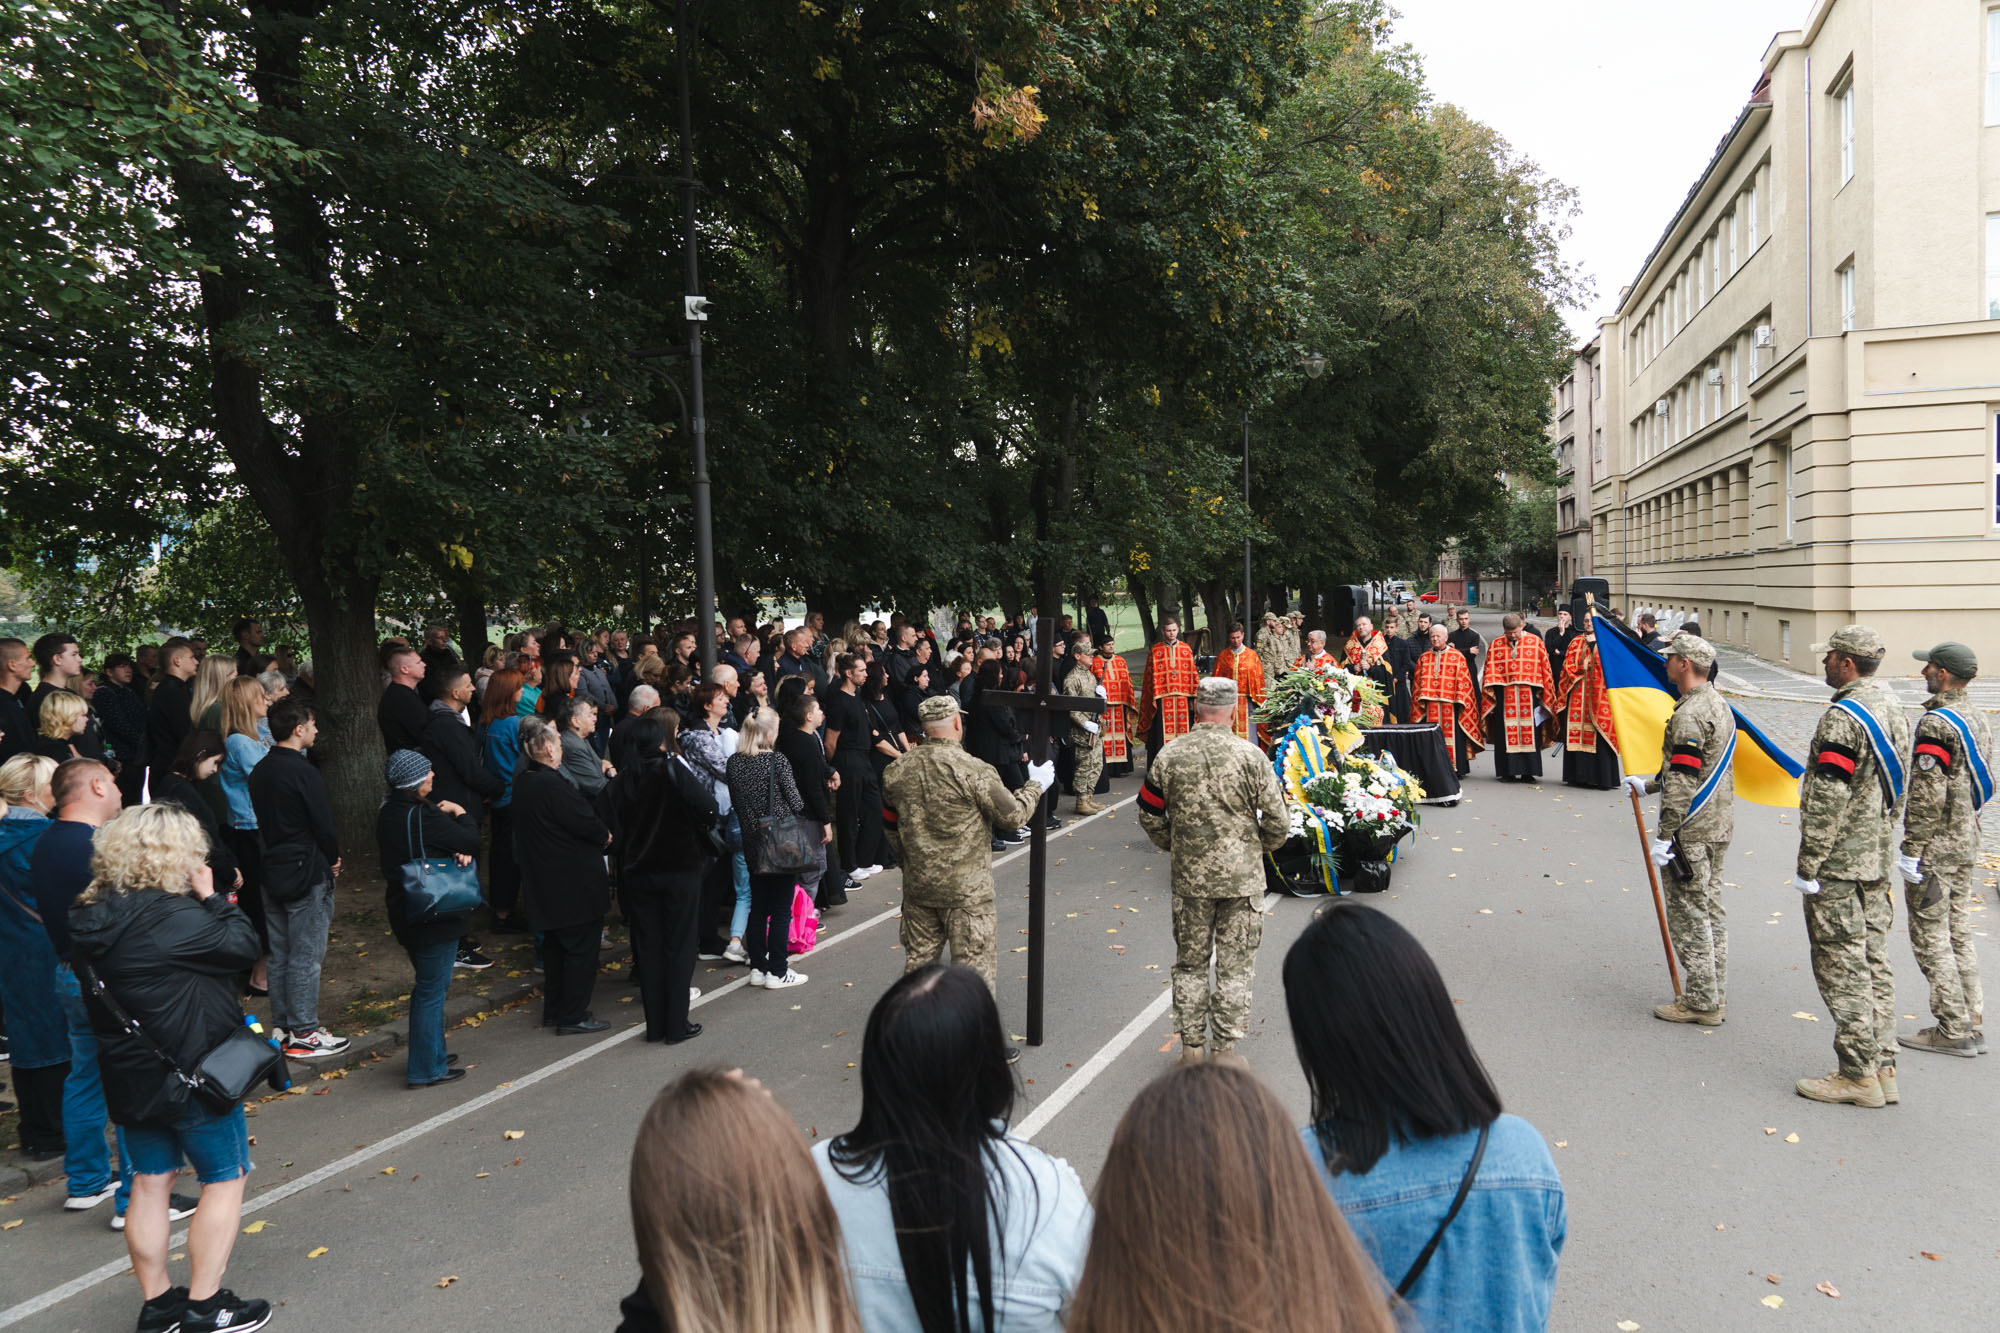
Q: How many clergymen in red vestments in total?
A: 8